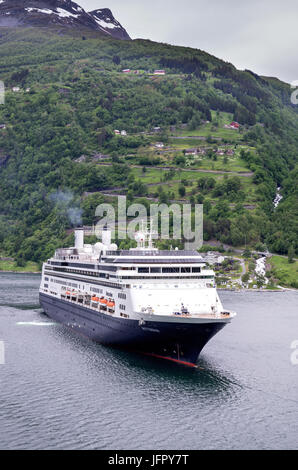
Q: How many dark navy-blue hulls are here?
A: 1